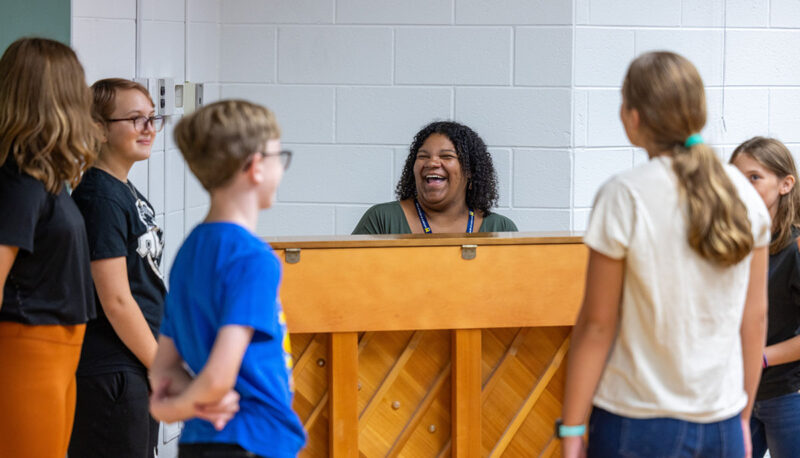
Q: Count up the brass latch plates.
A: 2